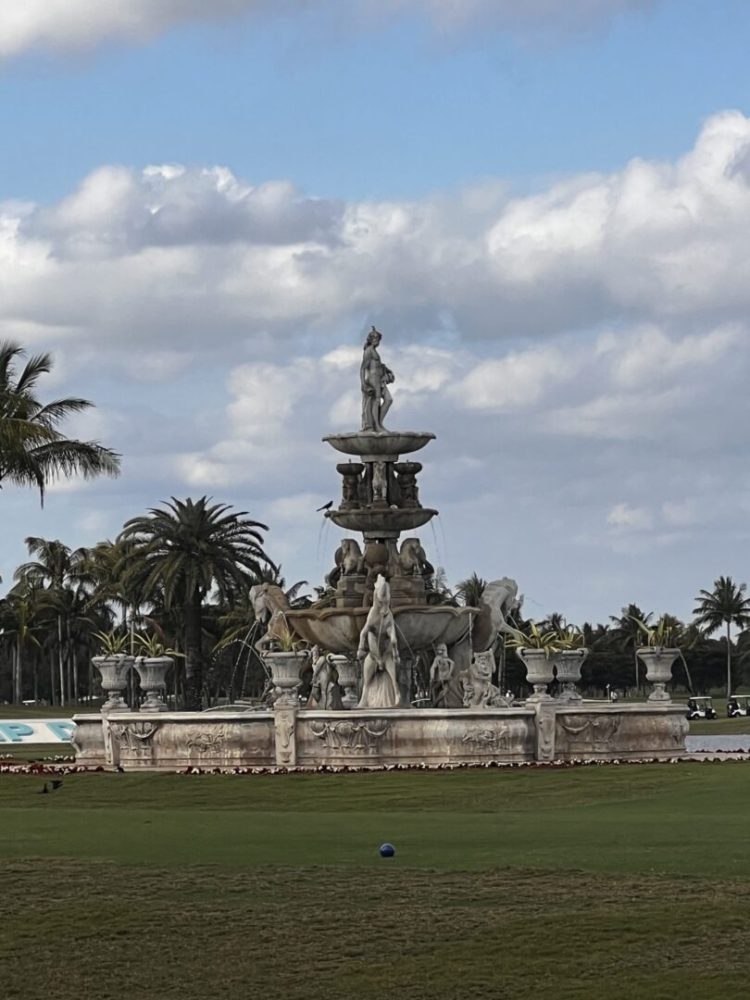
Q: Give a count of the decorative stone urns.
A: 7